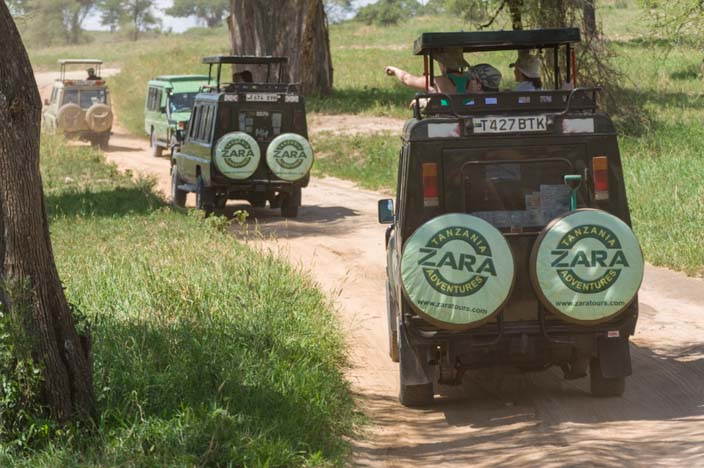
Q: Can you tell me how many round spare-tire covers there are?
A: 6